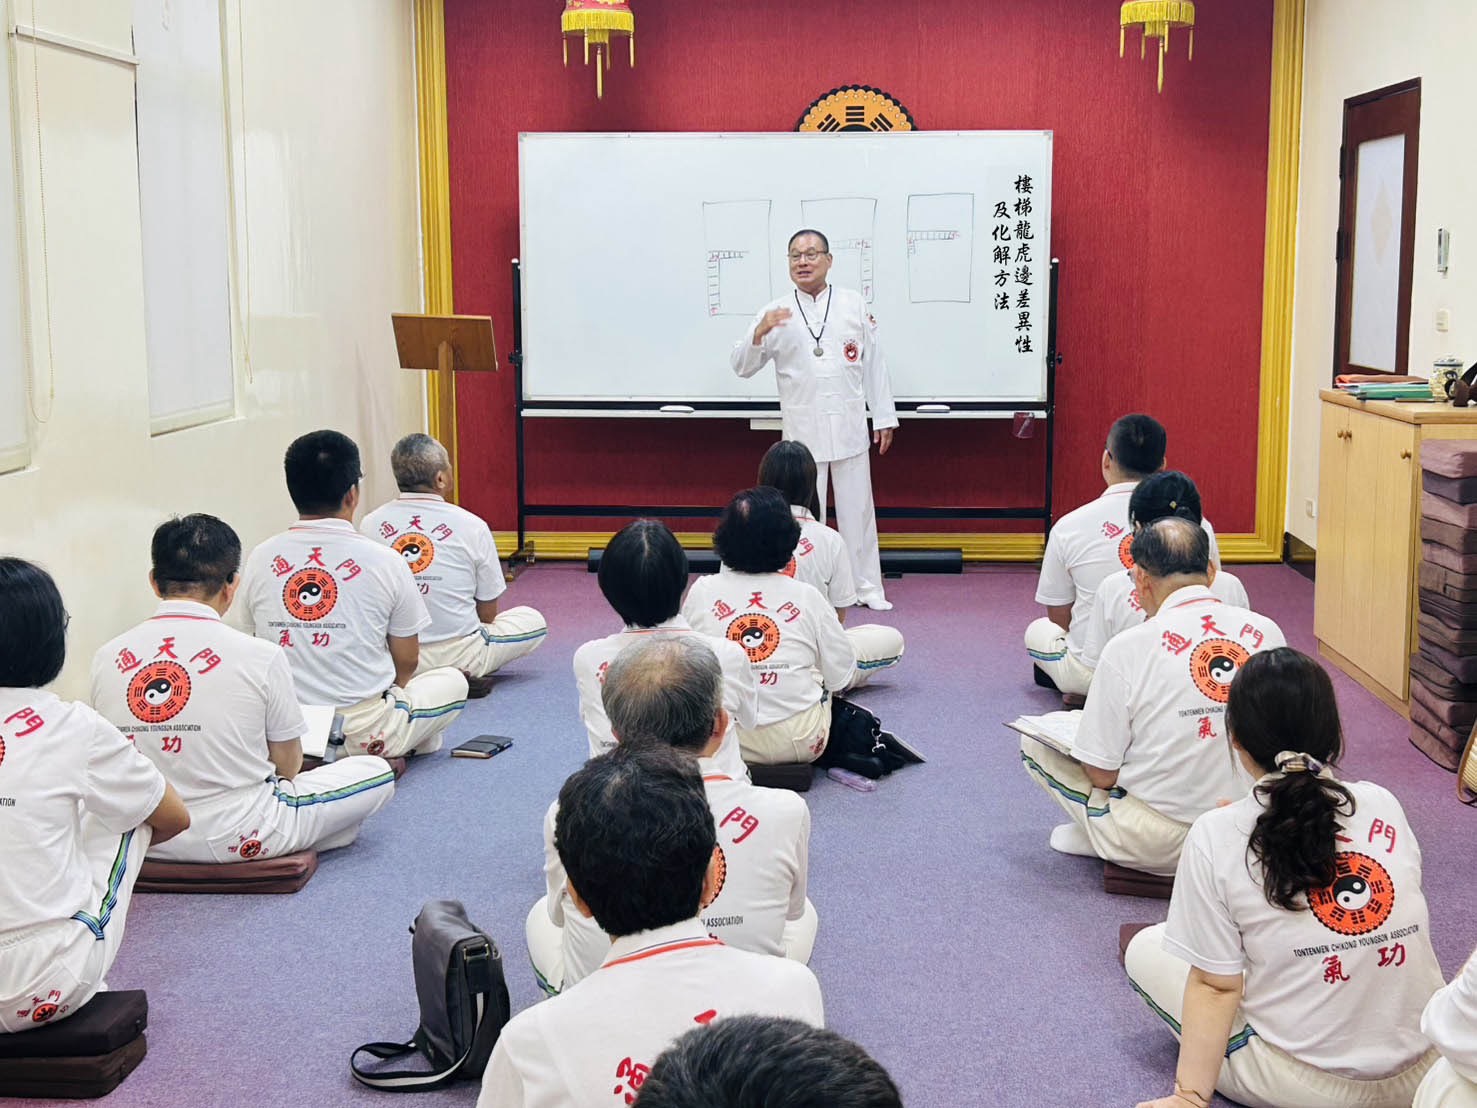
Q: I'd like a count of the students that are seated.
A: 15